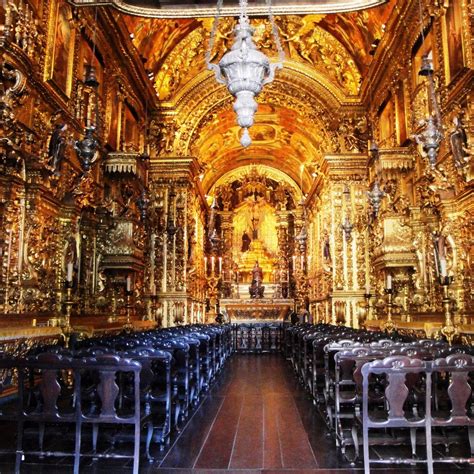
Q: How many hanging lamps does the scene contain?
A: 9